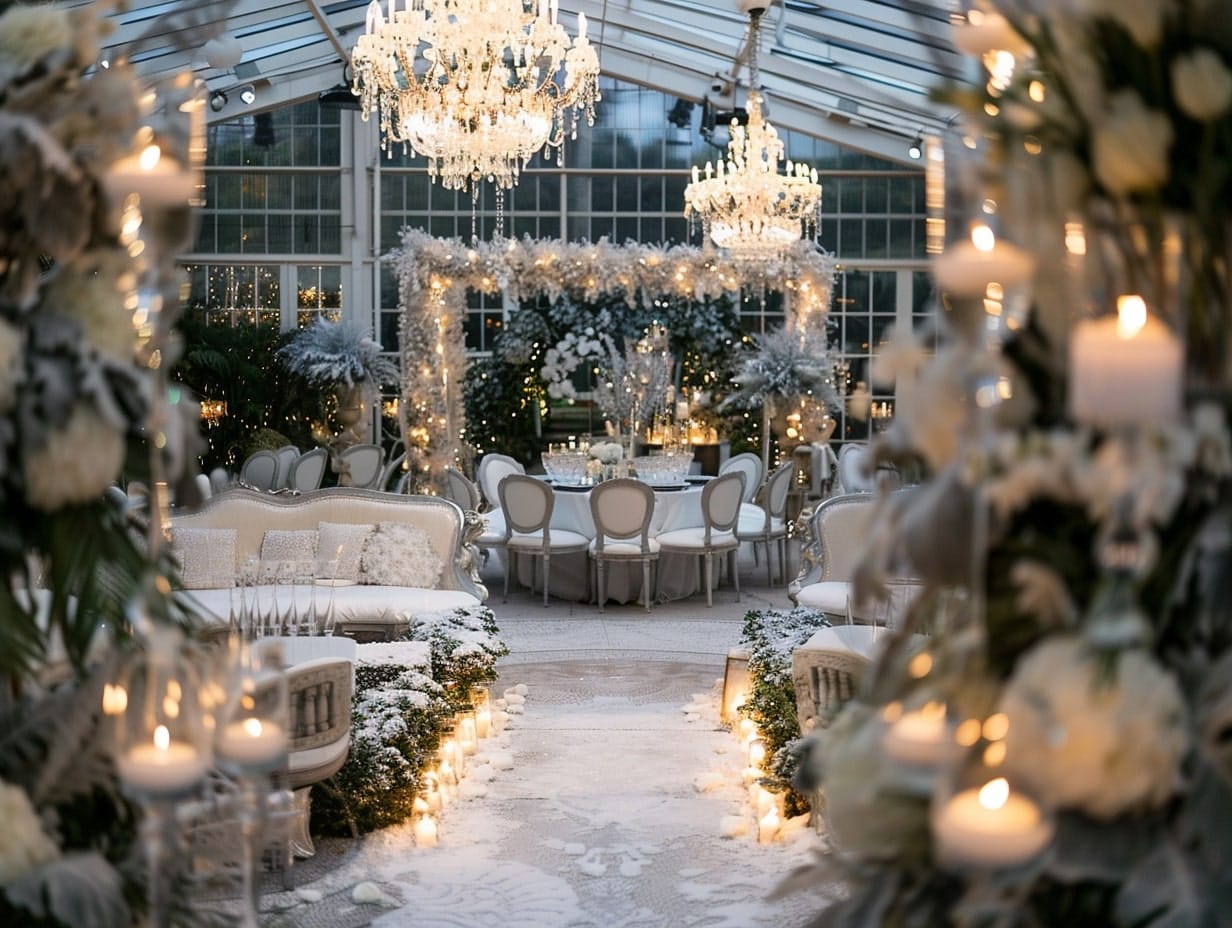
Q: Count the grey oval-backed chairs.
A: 12